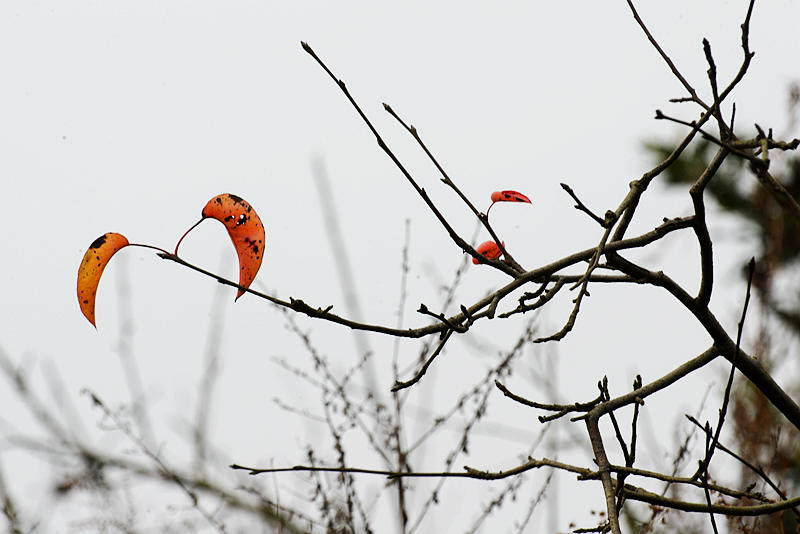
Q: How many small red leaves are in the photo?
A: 2